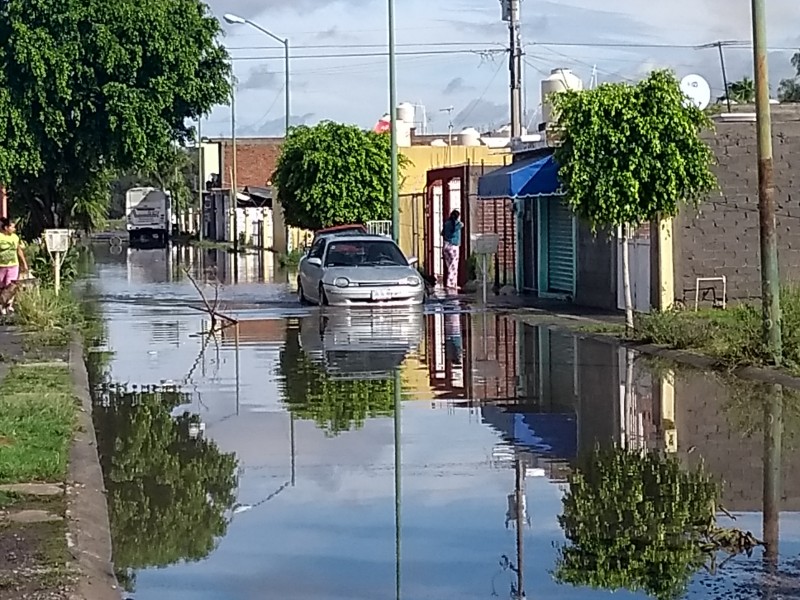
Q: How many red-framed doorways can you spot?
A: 1